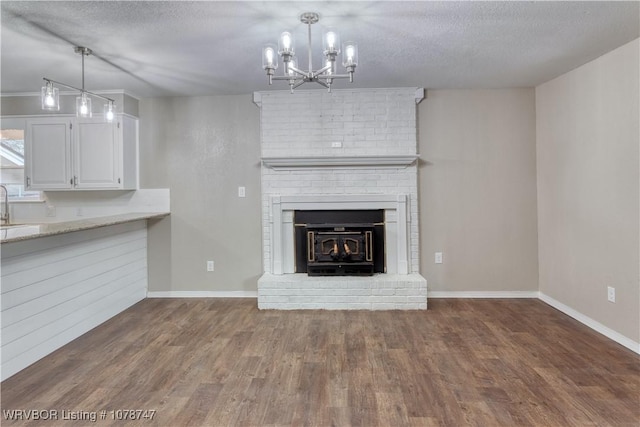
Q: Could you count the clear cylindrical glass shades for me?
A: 9